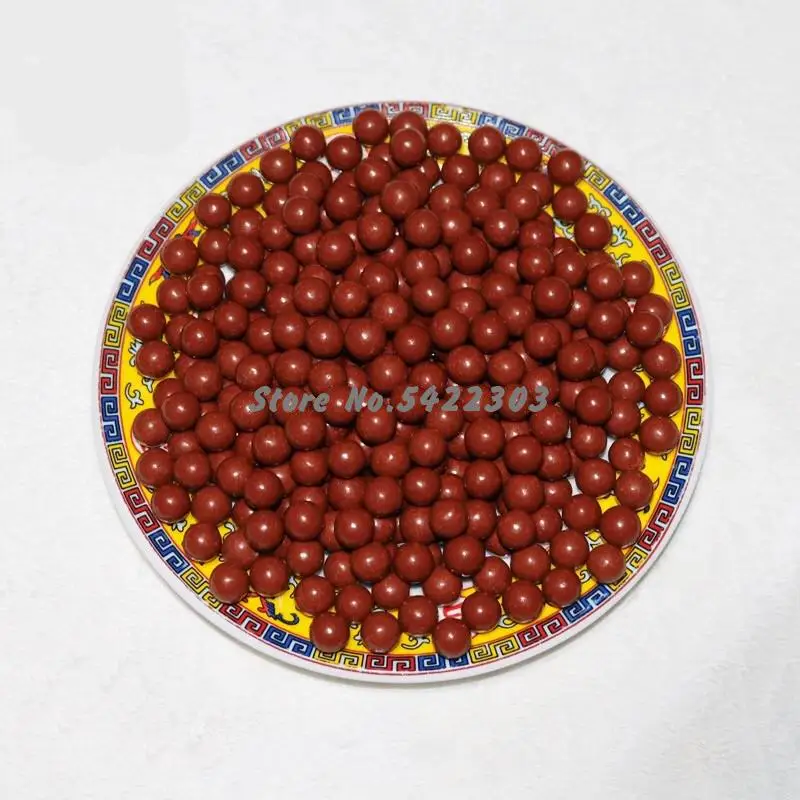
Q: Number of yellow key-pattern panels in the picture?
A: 12